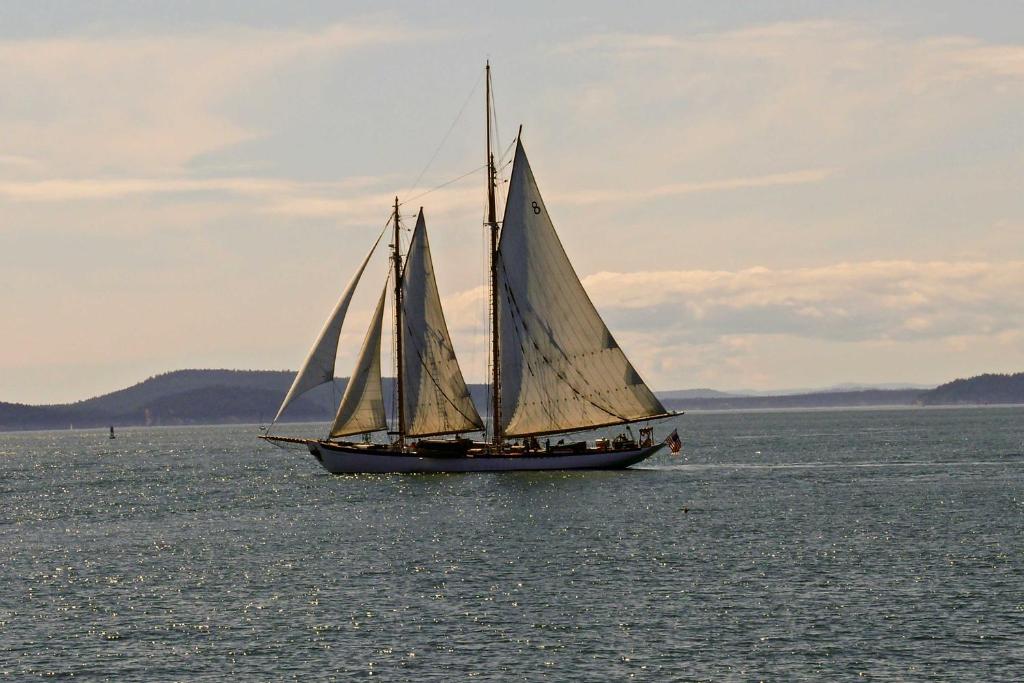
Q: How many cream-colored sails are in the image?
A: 4